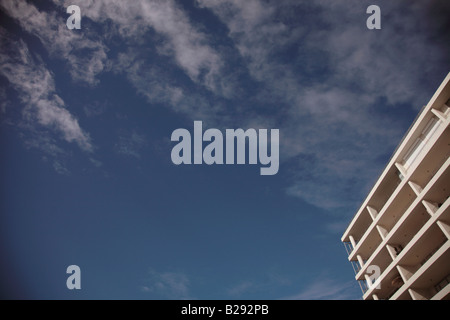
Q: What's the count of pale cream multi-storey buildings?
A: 1